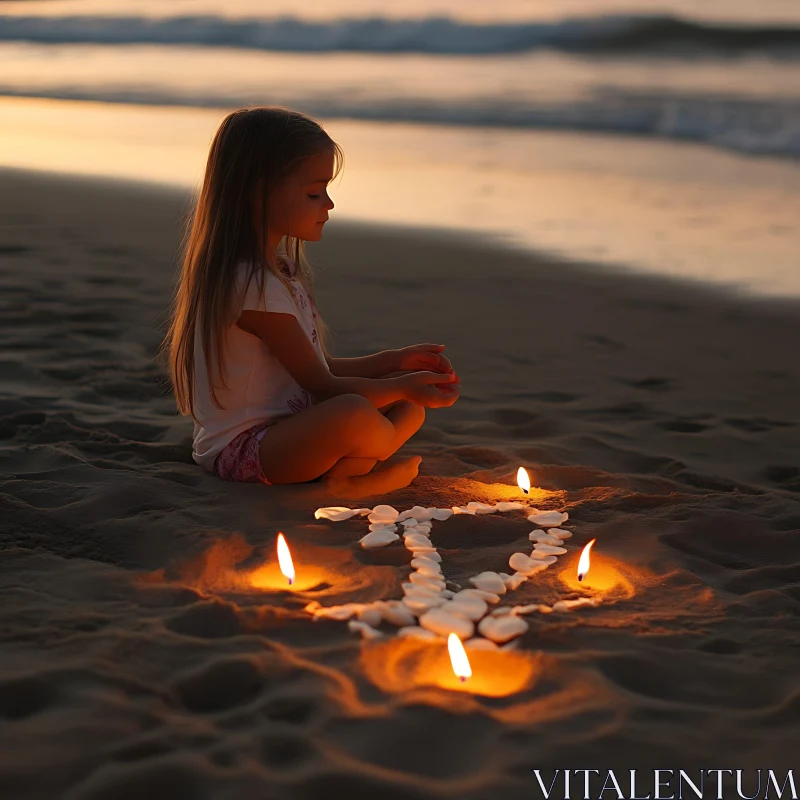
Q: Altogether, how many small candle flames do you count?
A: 4